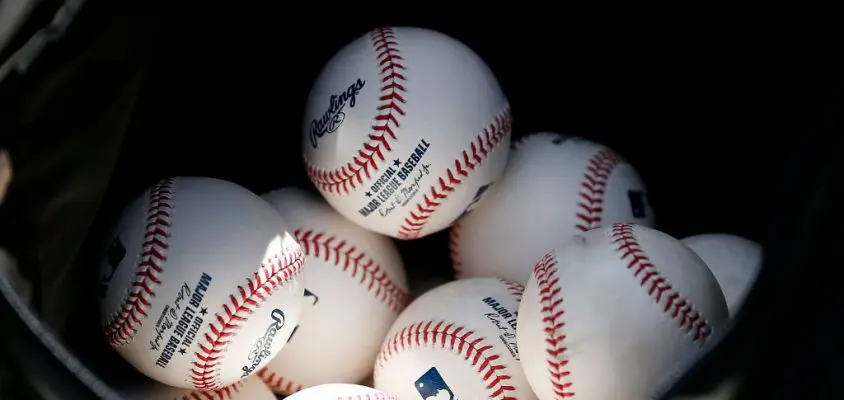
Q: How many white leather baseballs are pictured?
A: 9